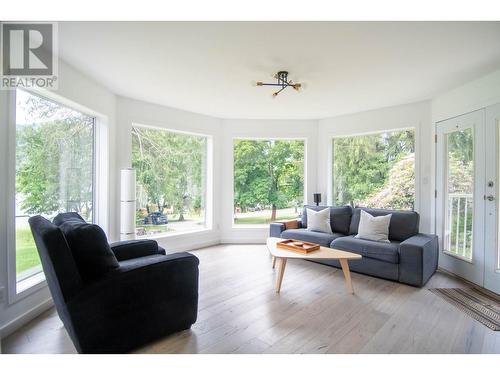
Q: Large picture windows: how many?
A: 4